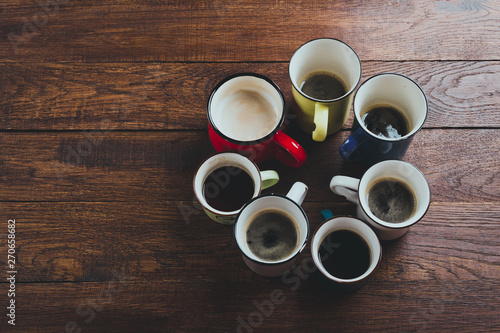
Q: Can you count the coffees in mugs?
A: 7